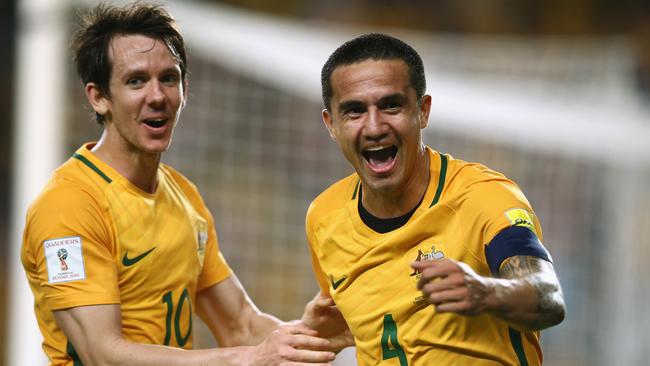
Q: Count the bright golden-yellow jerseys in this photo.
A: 2